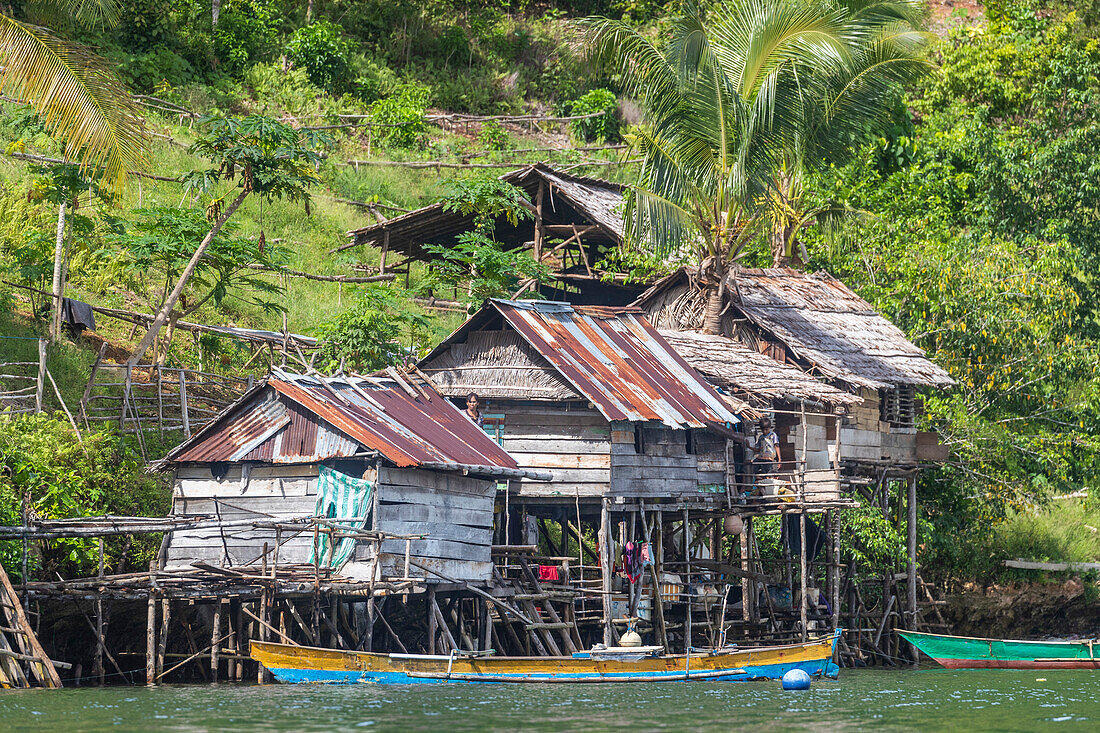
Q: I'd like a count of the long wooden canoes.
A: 2